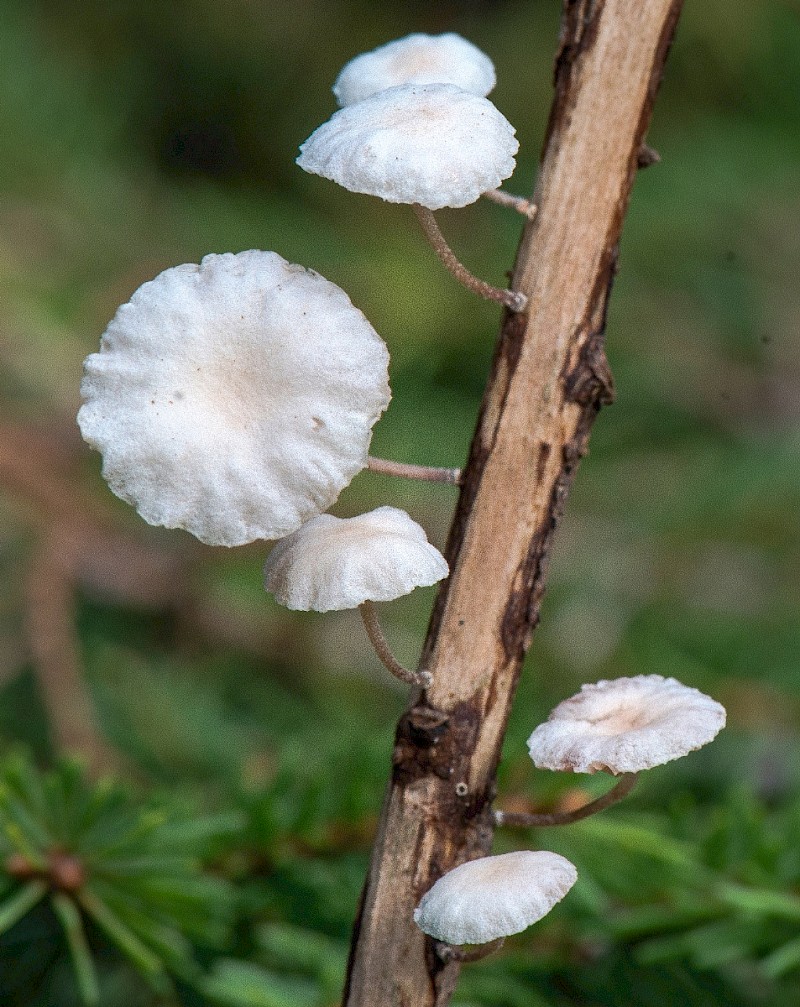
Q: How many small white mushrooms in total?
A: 6